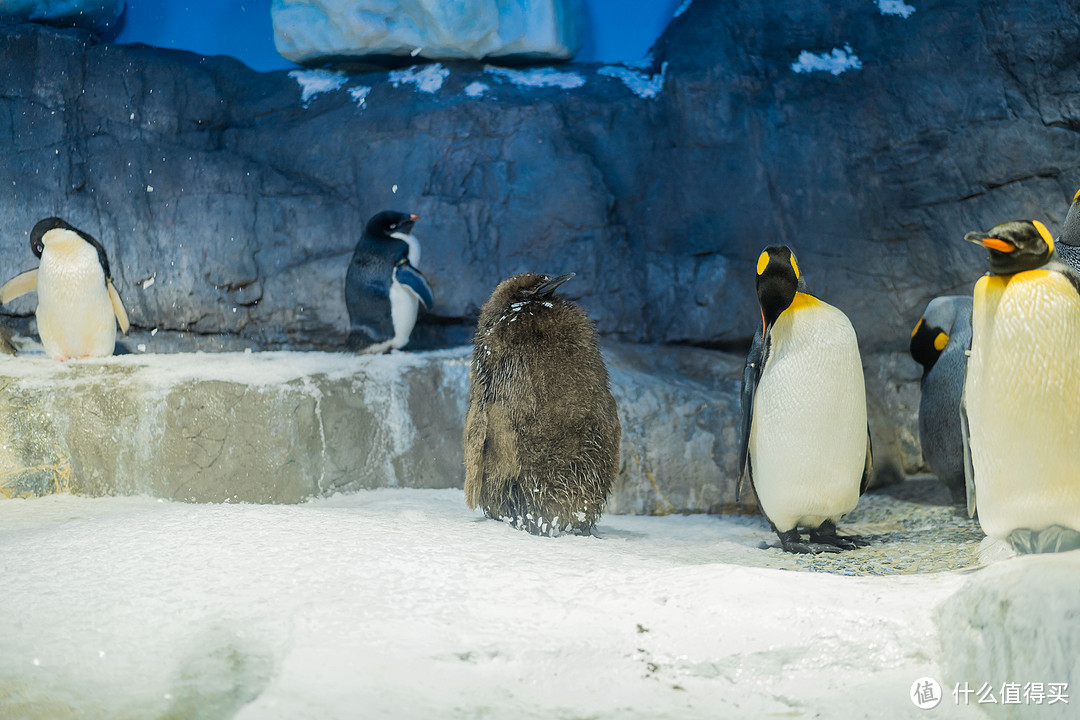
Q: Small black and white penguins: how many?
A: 2